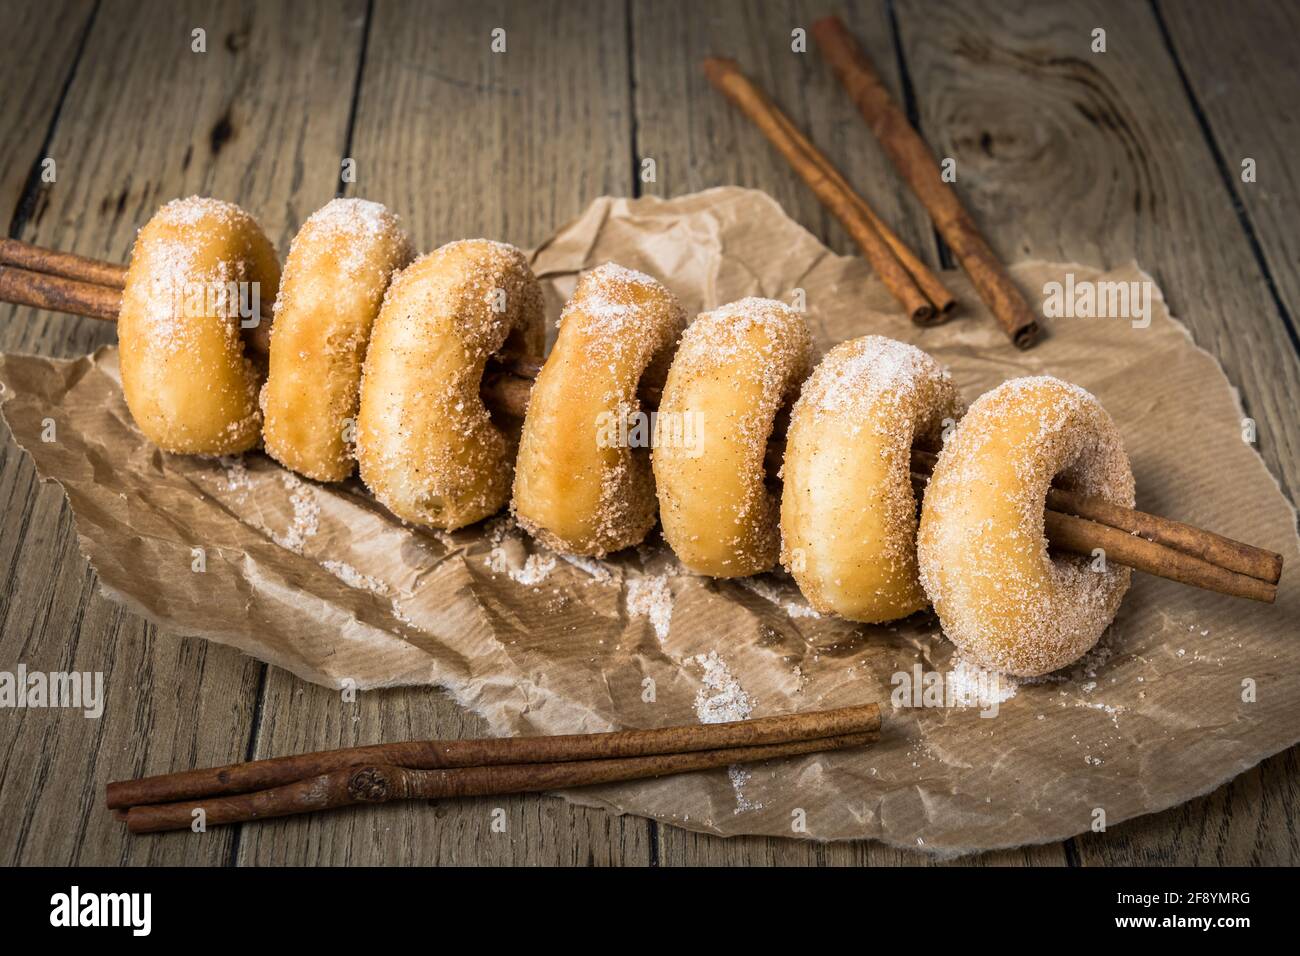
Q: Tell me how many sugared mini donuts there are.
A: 7